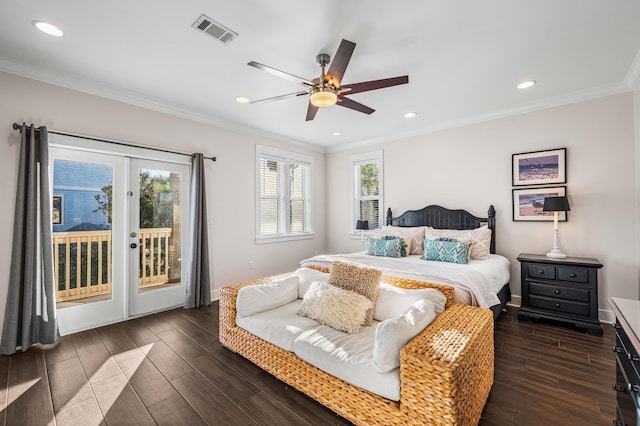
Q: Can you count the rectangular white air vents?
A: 1